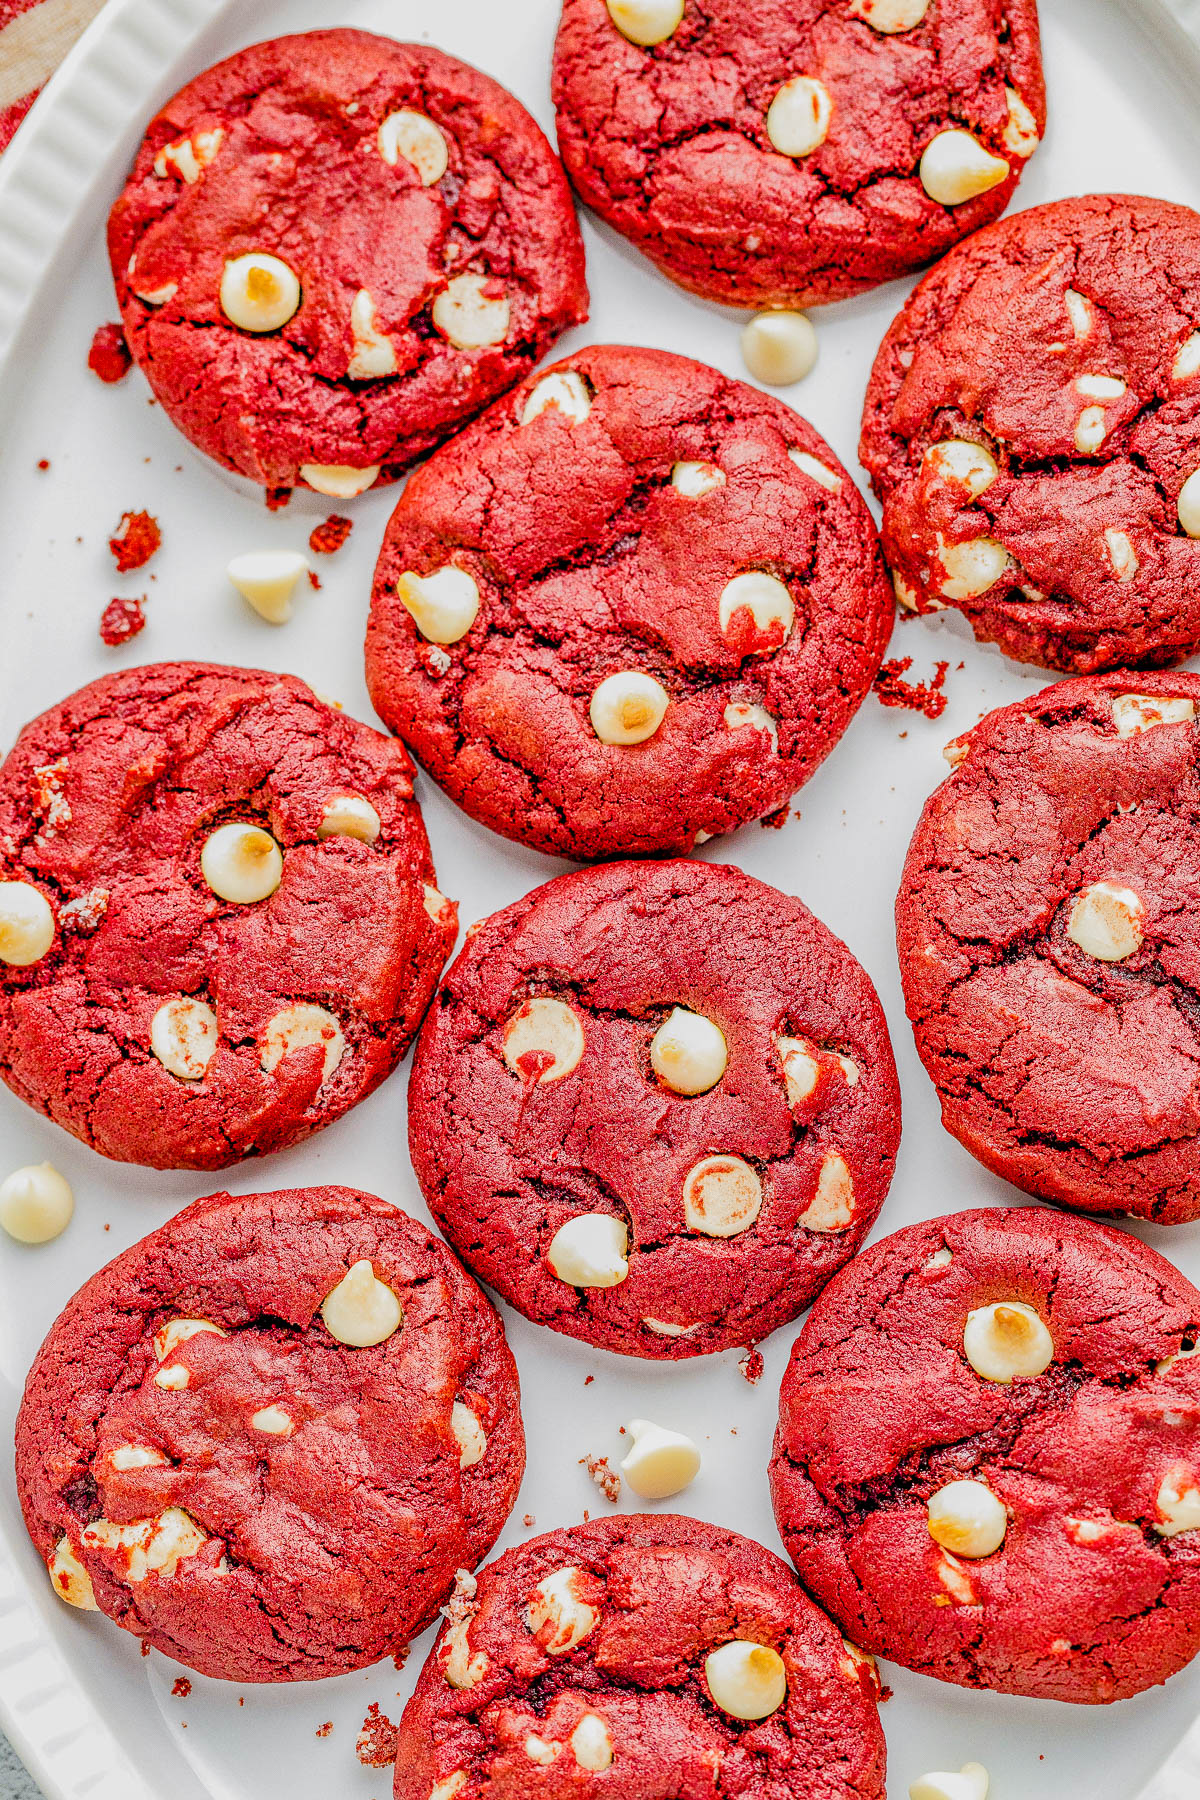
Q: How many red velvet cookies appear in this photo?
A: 10